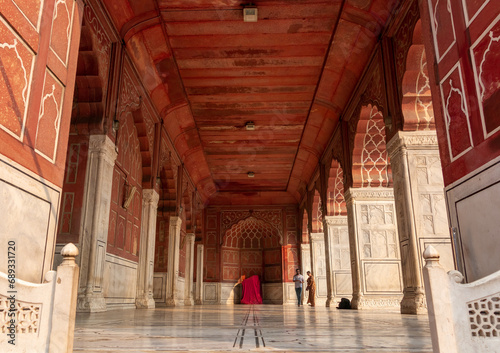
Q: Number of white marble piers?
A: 10